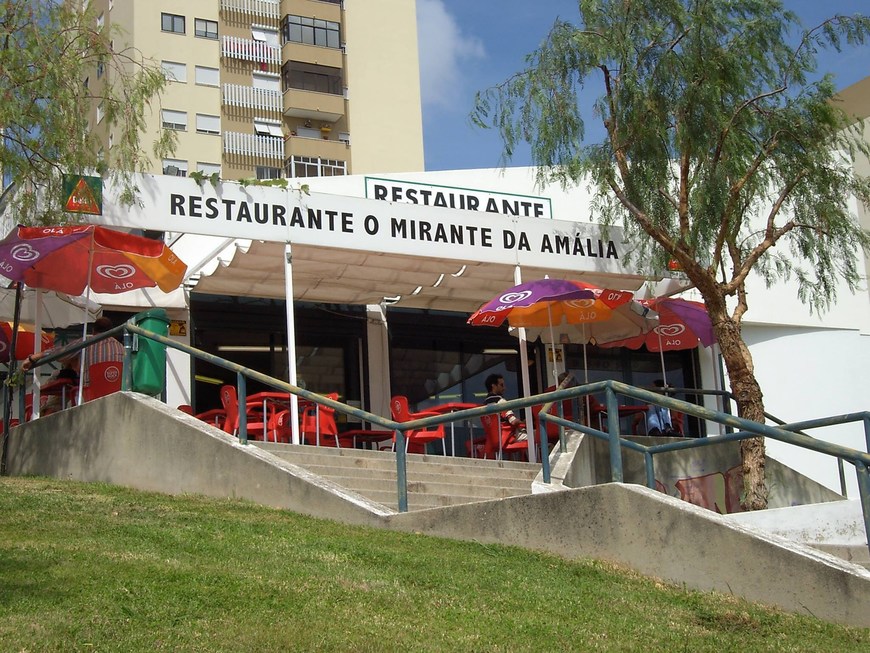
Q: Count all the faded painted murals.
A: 1